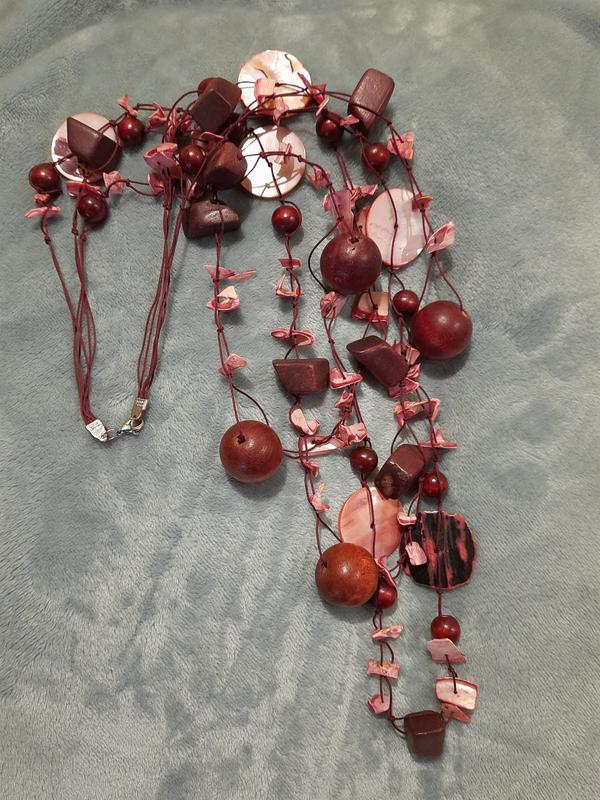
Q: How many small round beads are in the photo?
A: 12